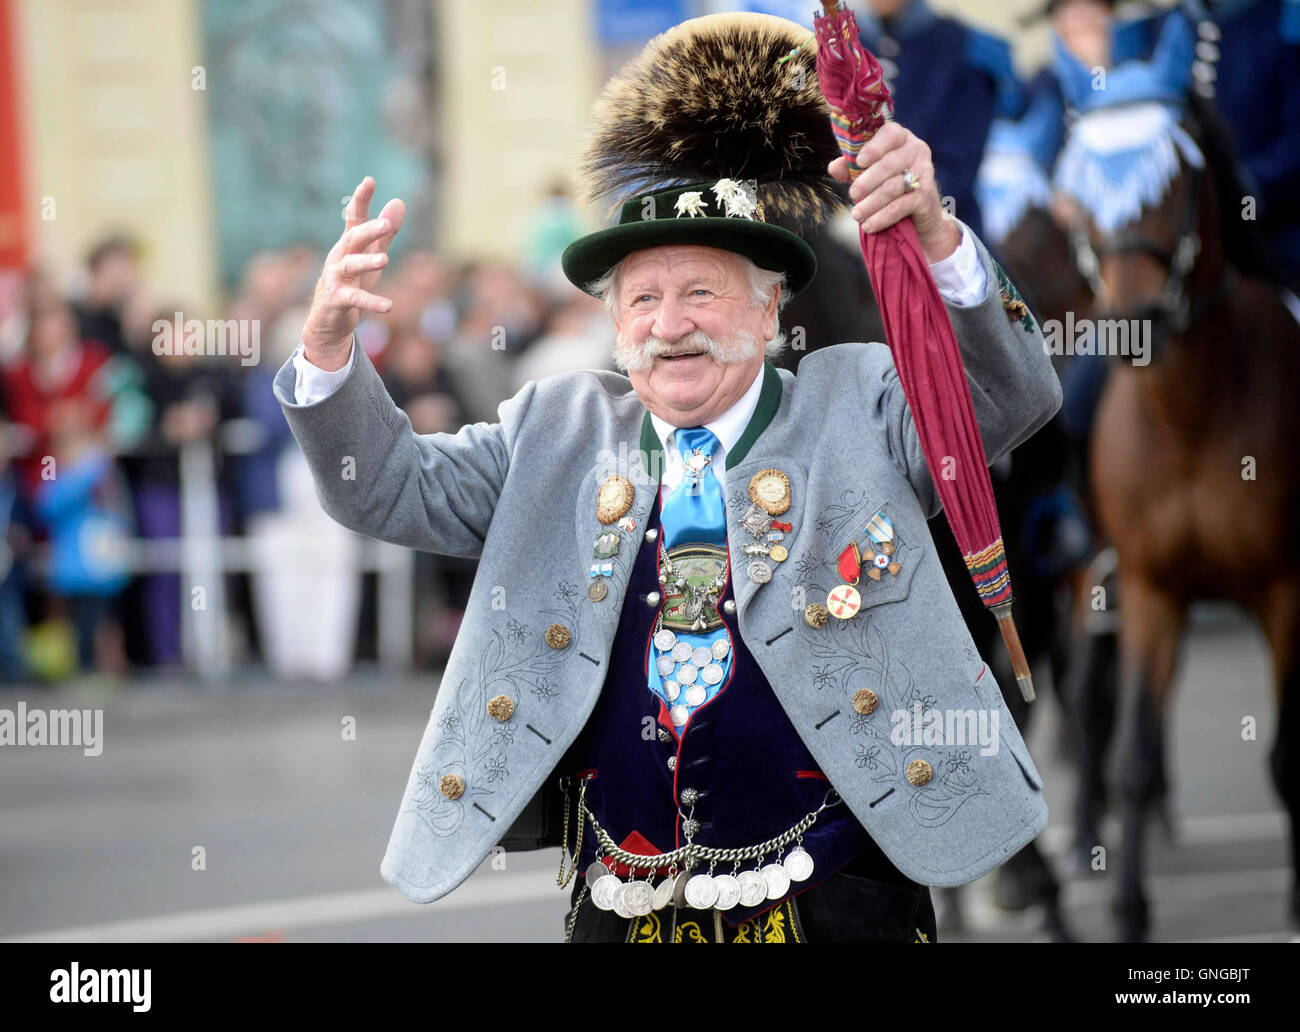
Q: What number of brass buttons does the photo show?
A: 6